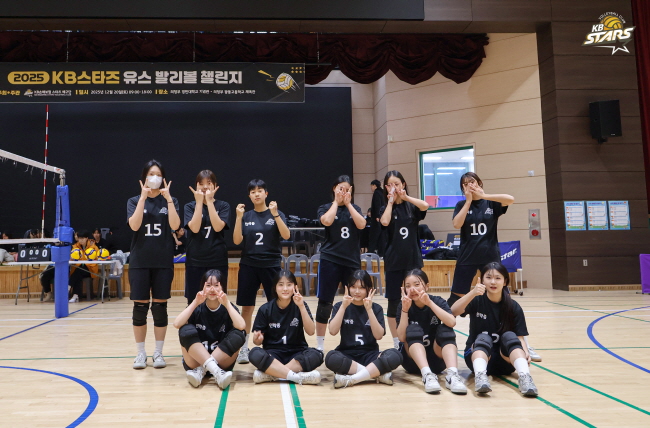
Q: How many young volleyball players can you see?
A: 11